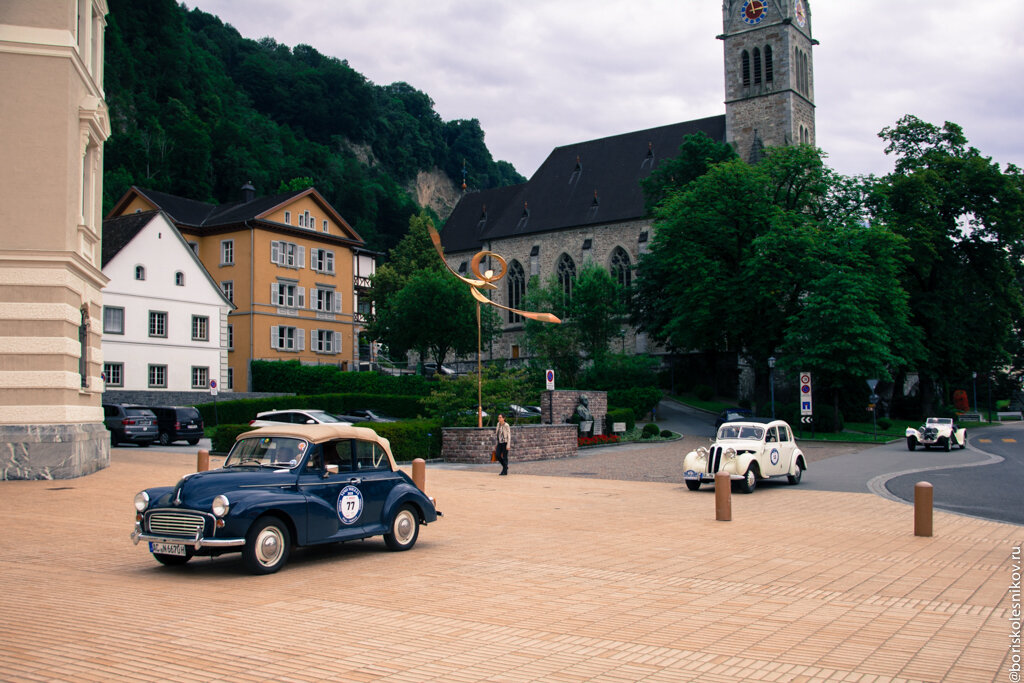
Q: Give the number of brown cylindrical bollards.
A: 4